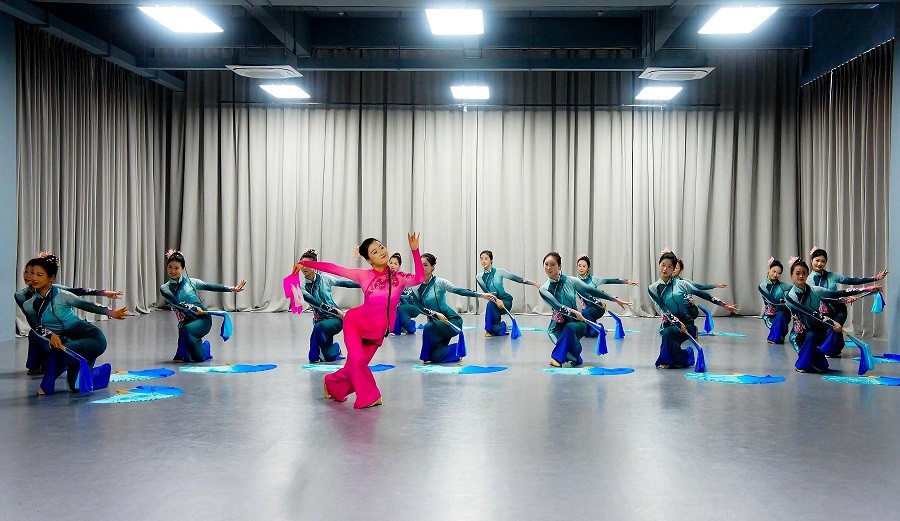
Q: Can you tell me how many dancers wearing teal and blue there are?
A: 14